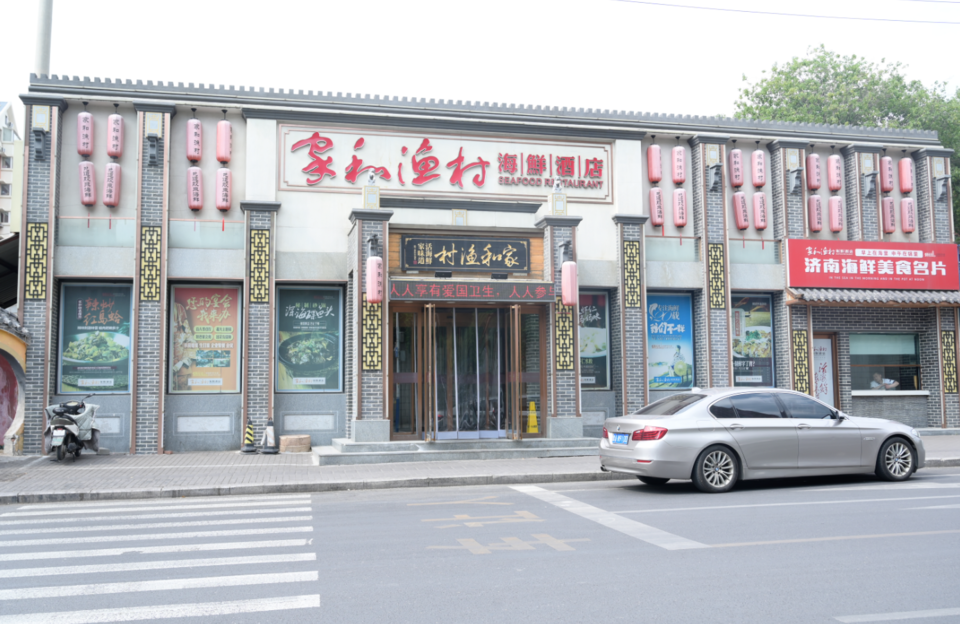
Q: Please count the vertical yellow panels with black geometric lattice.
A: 9